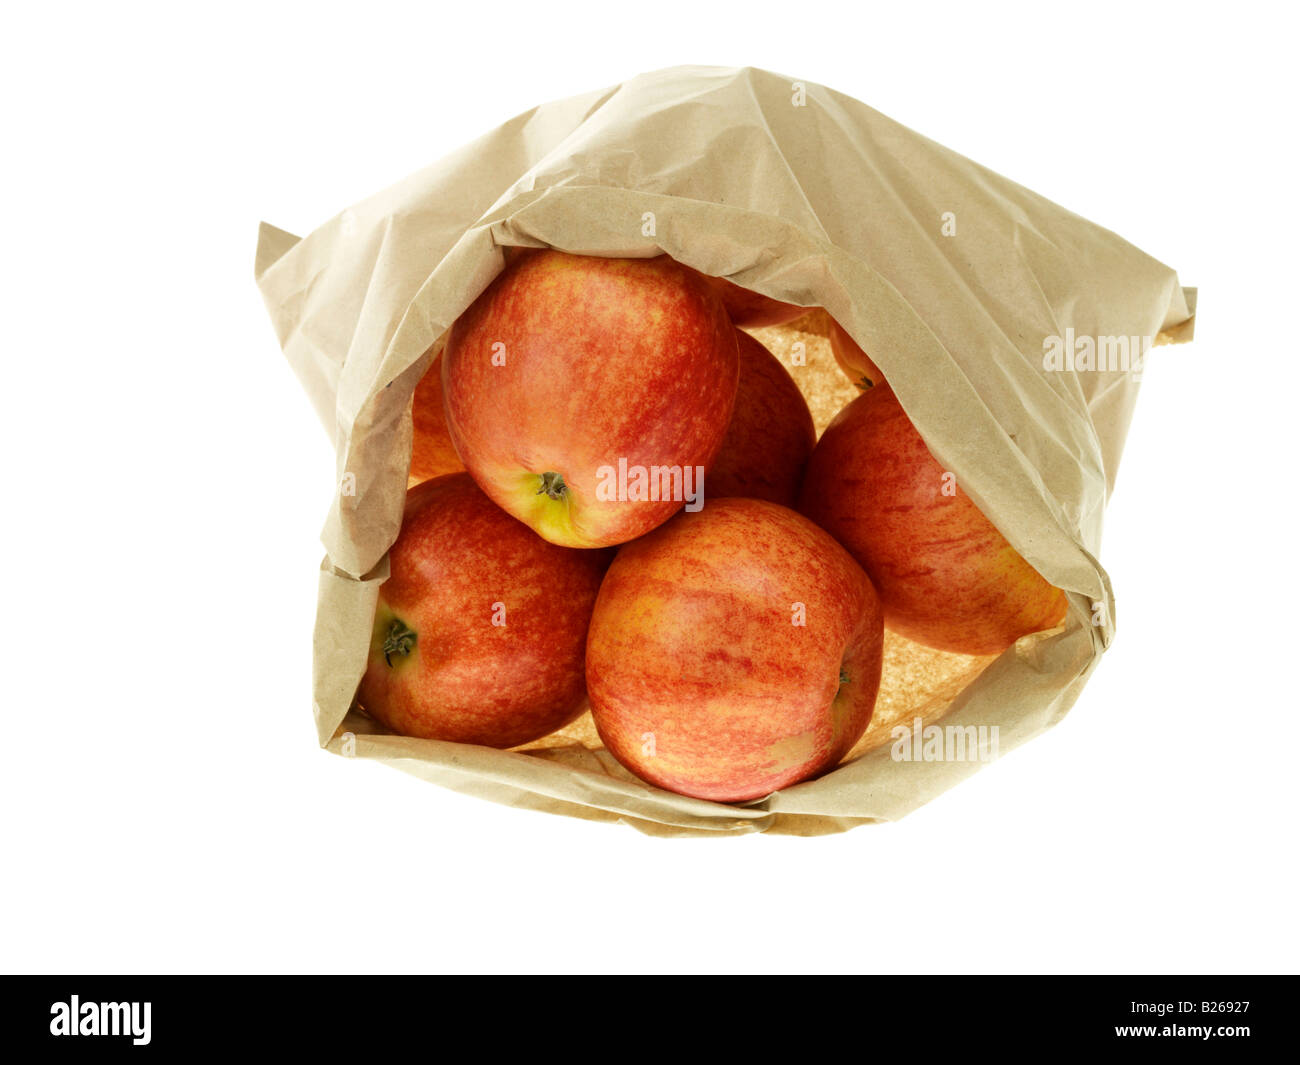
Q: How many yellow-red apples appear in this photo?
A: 8